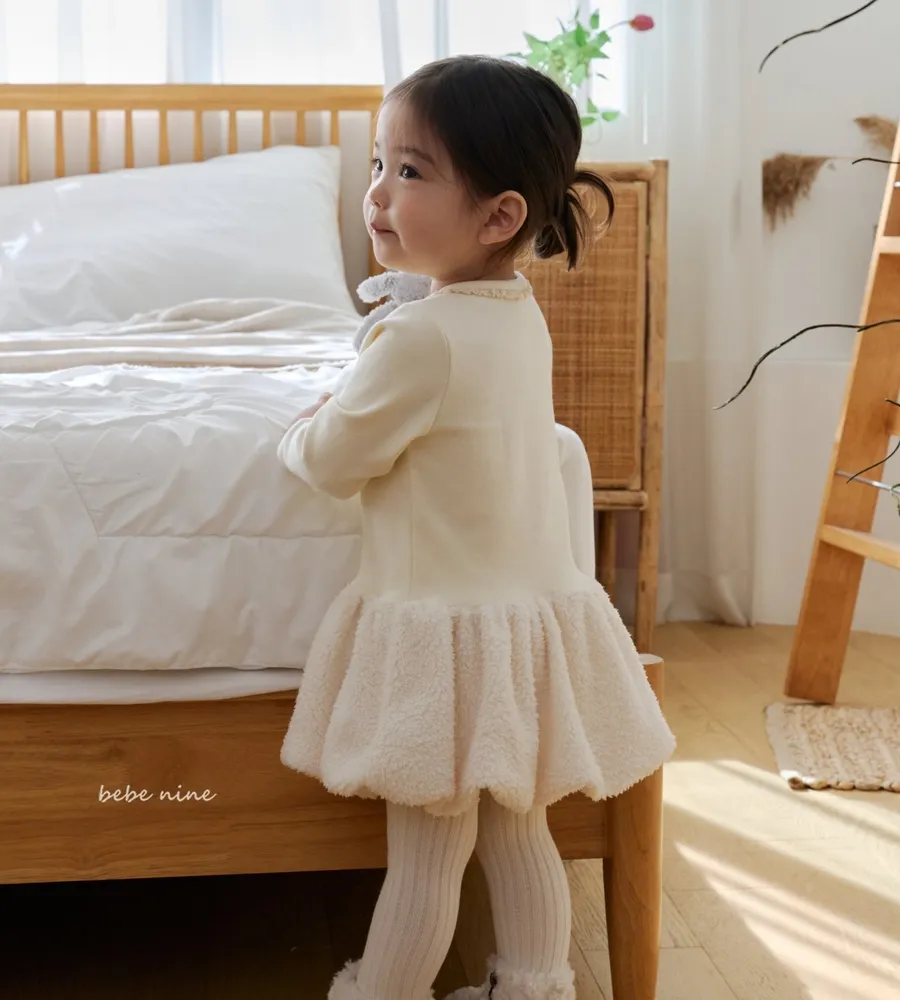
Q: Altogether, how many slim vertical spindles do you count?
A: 10